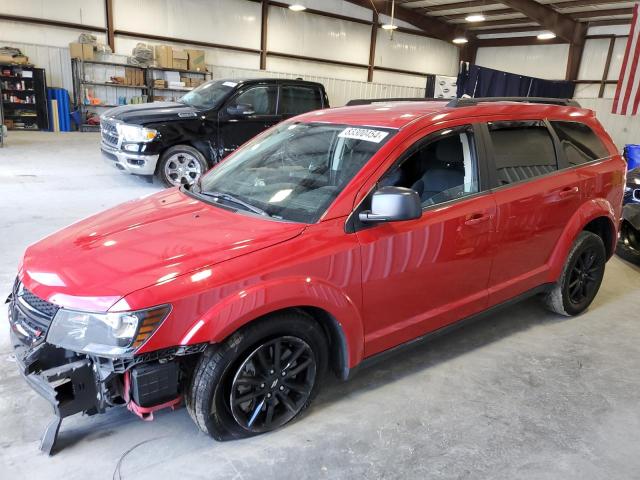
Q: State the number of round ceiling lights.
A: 5